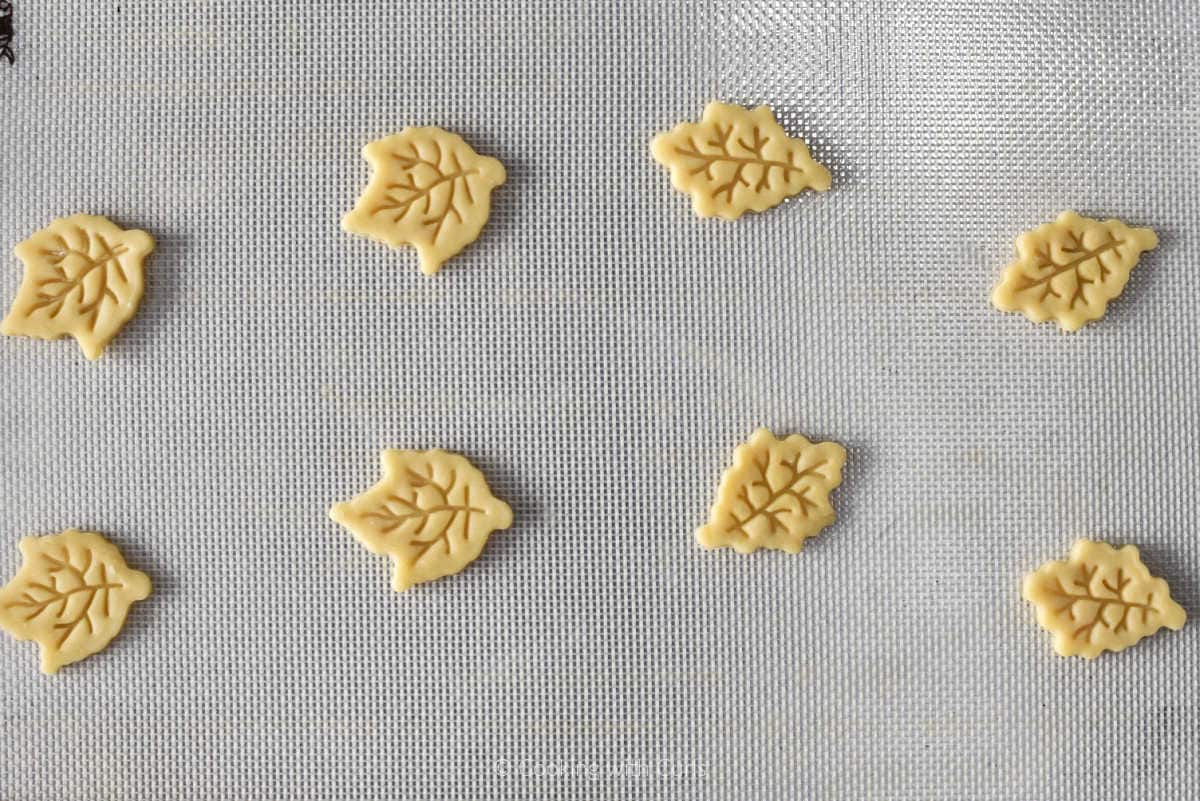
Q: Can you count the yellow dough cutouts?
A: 8